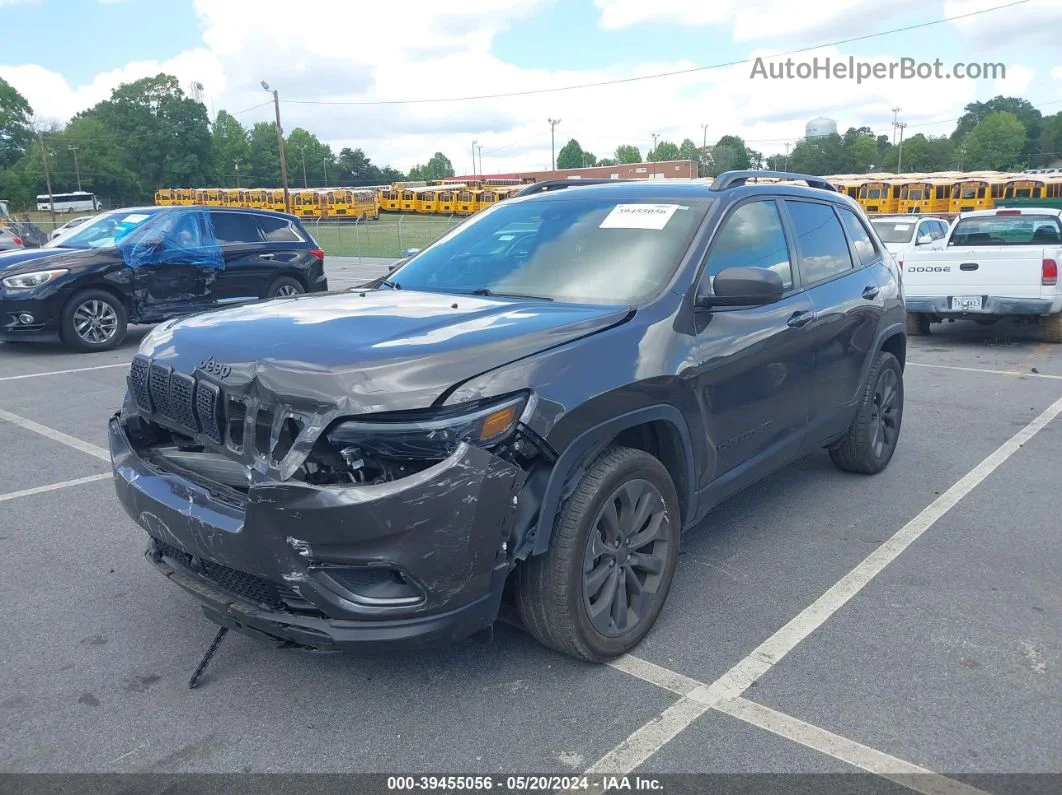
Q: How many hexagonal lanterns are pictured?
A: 0